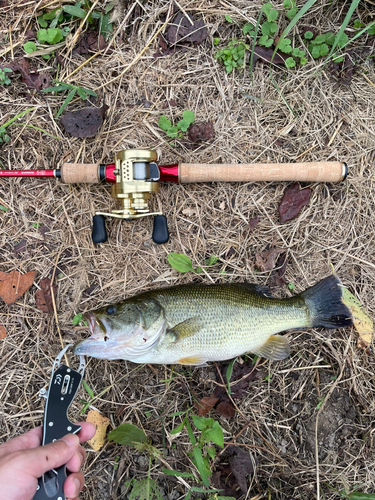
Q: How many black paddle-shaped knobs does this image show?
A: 2